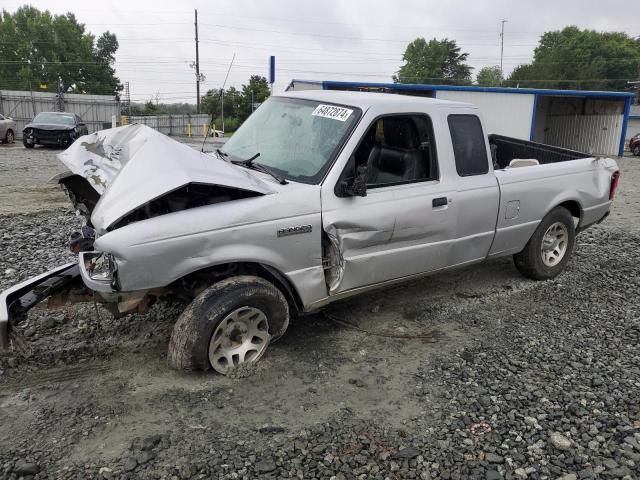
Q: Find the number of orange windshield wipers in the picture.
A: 0